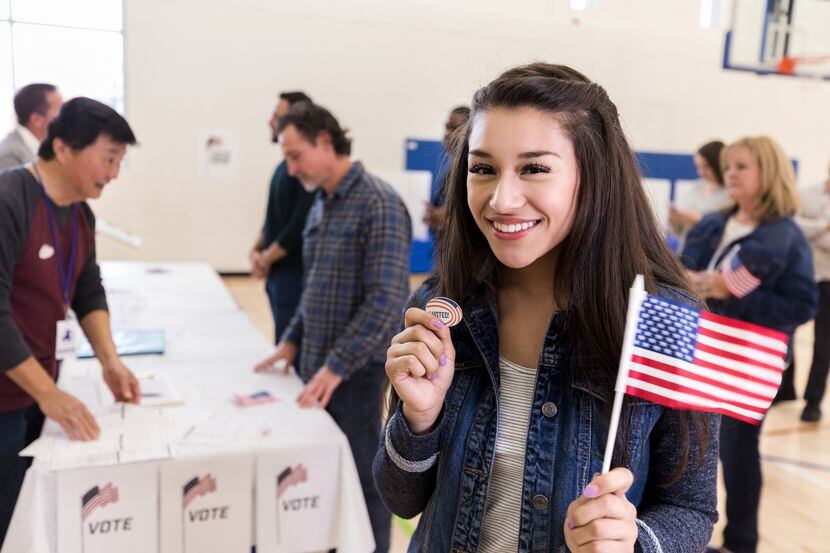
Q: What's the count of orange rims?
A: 1